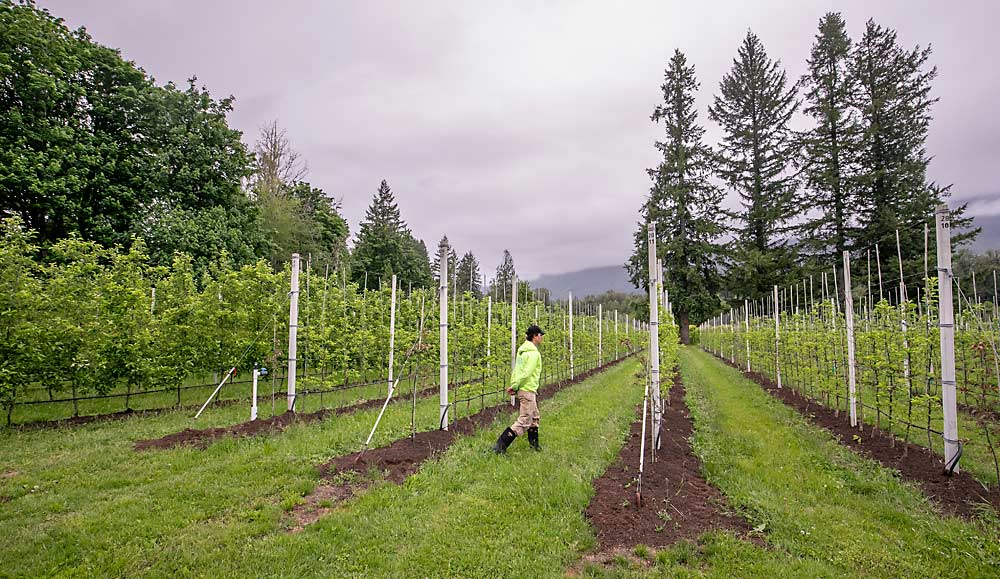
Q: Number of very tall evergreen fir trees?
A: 4